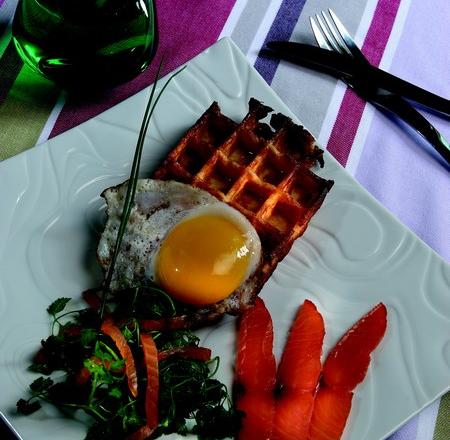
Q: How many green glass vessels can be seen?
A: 1